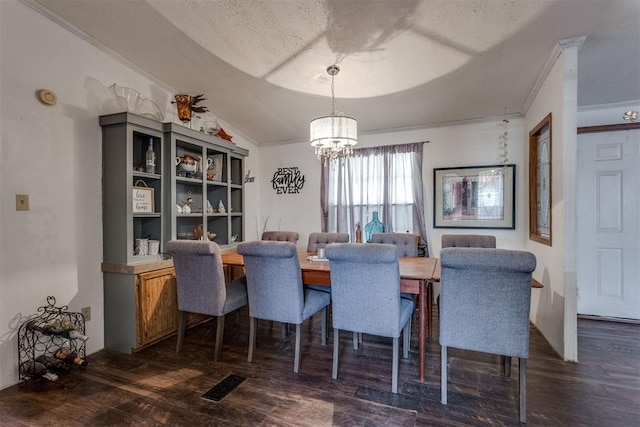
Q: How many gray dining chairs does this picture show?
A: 8